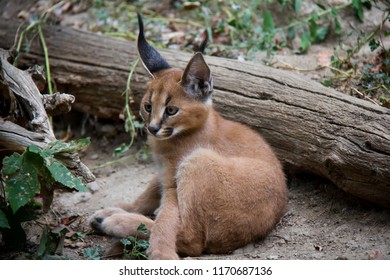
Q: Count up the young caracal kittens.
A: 1